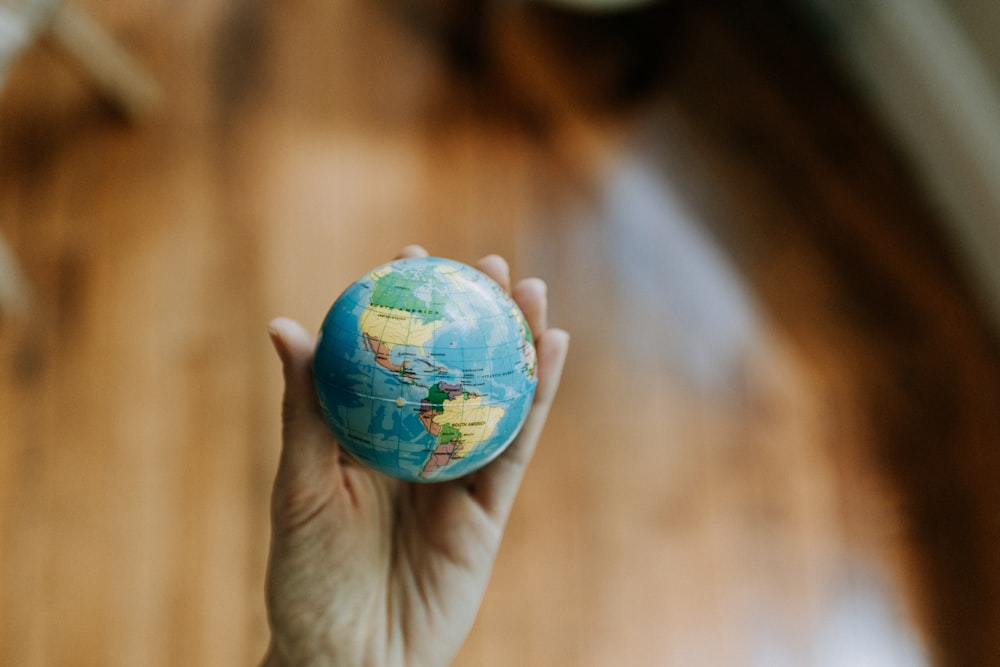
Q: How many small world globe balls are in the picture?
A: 1